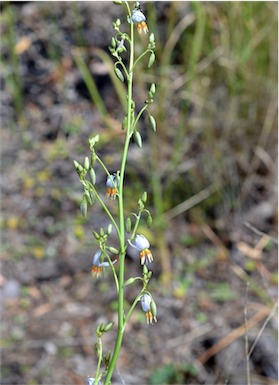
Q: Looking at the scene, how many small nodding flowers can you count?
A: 5